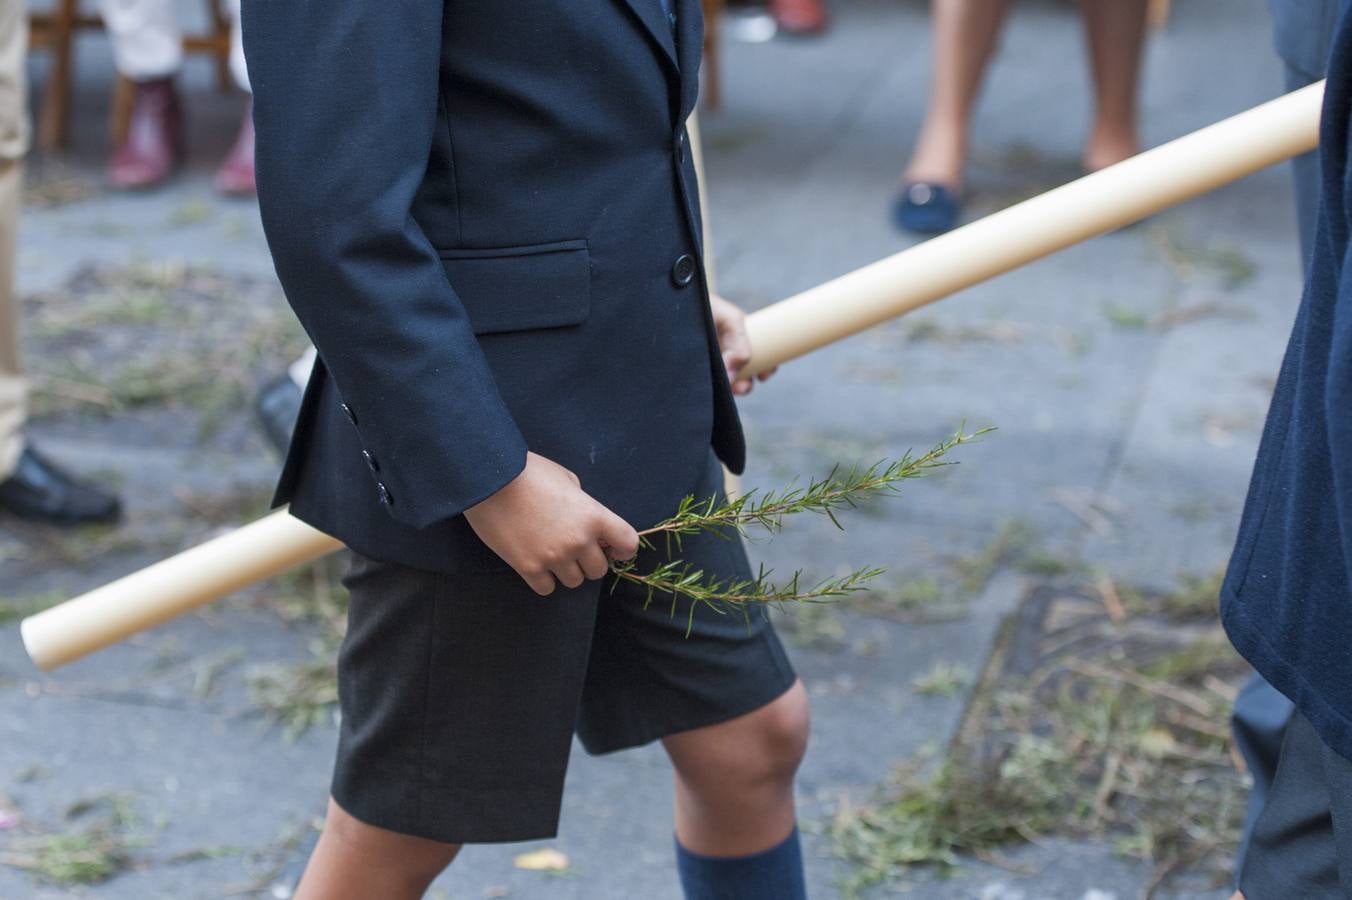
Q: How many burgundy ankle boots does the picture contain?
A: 2